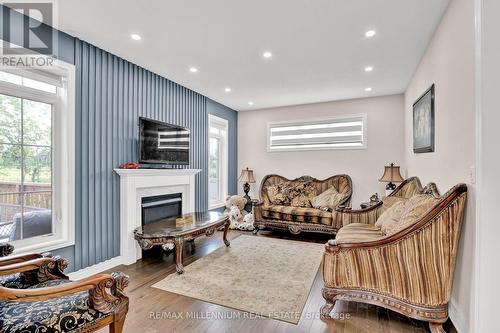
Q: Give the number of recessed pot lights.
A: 8